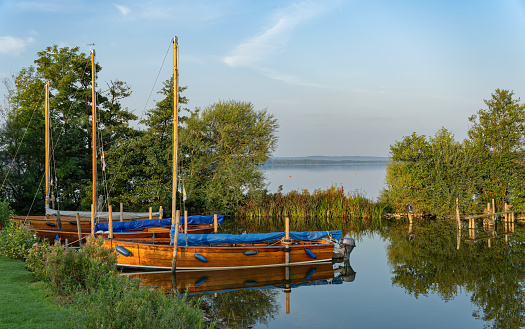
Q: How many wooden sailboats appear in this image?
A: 3